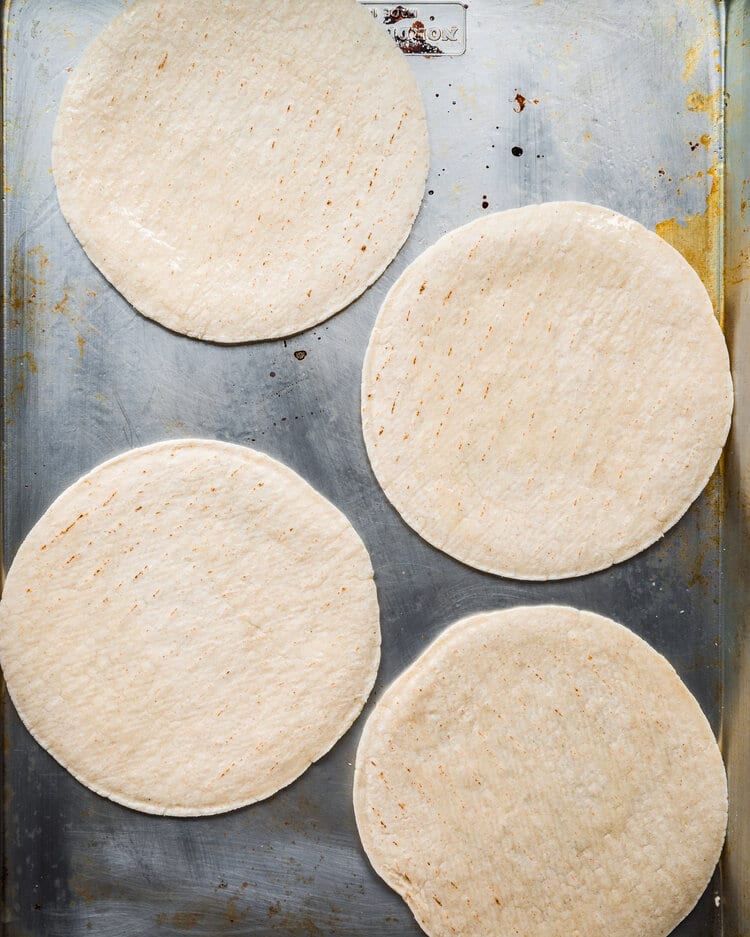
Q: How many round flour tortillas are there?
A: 4